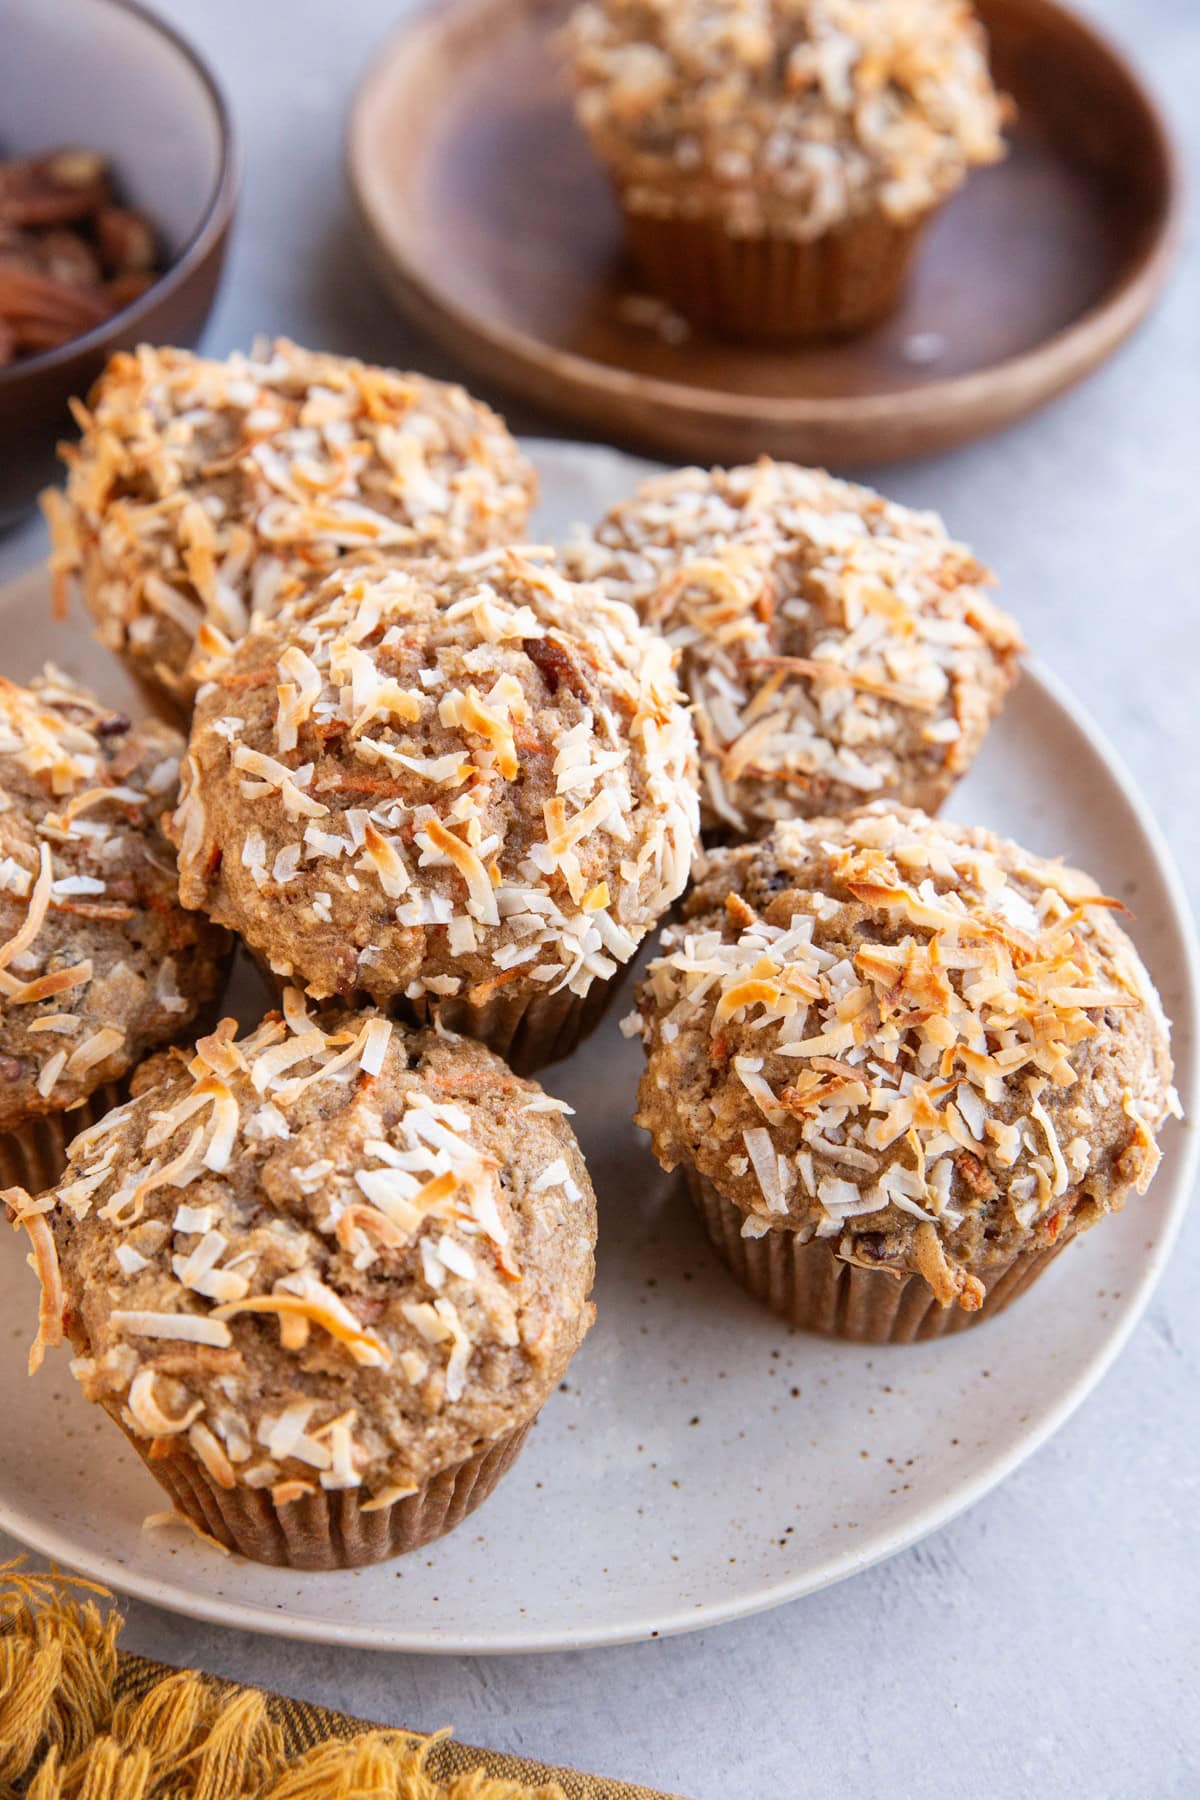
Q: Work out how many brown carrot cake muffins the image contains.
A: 7